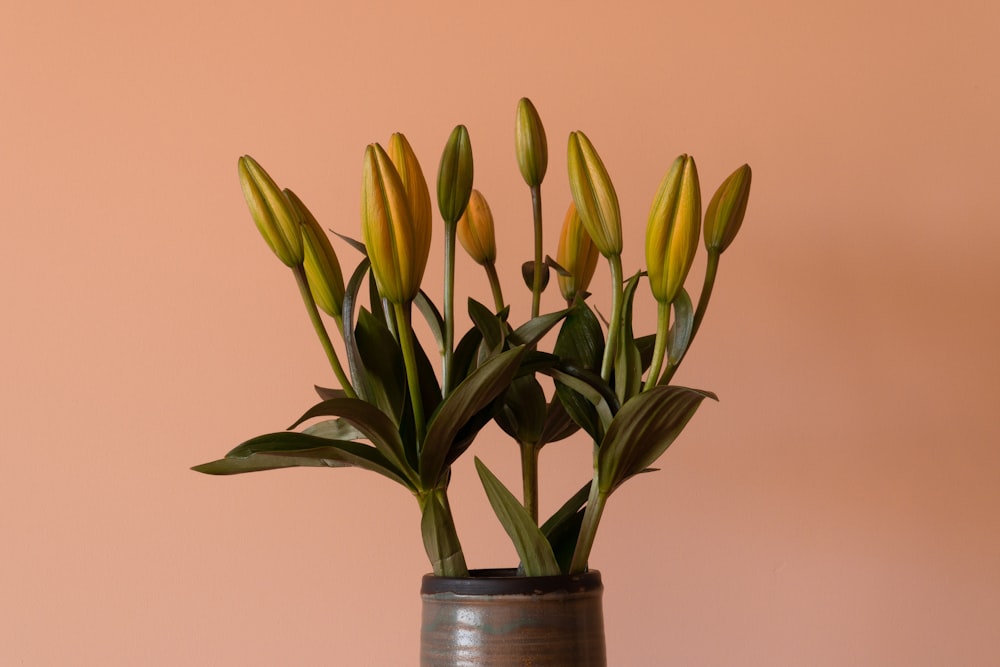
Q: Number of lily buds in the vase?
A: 11